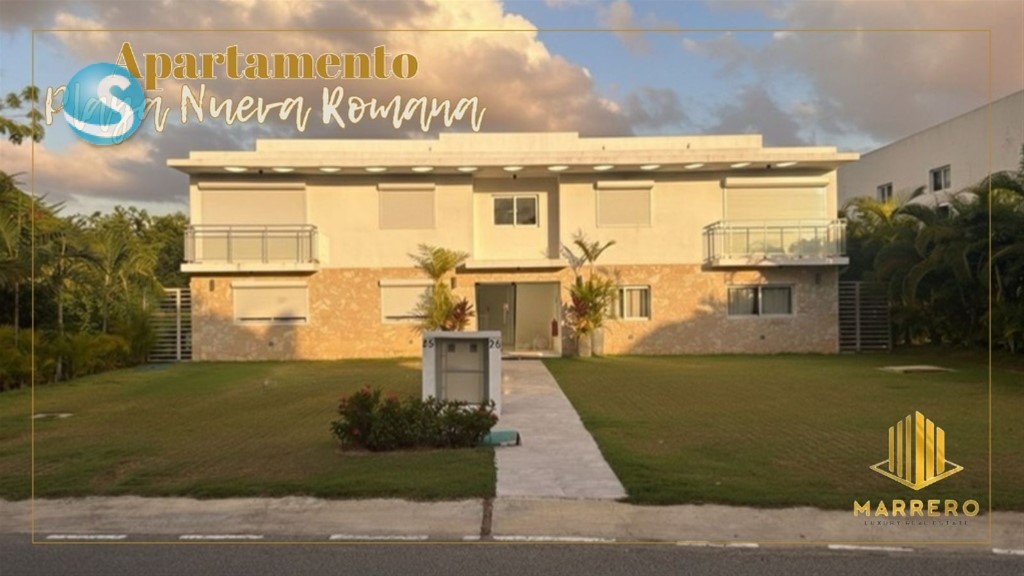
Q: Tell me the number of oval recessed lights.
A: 13